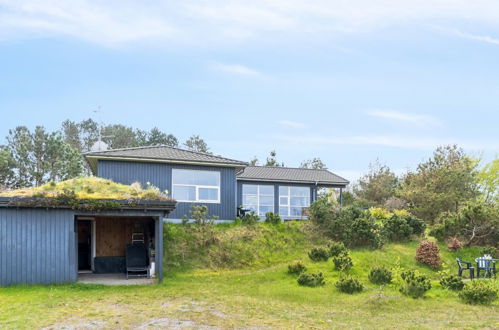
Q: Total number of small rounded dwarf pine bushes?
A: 10